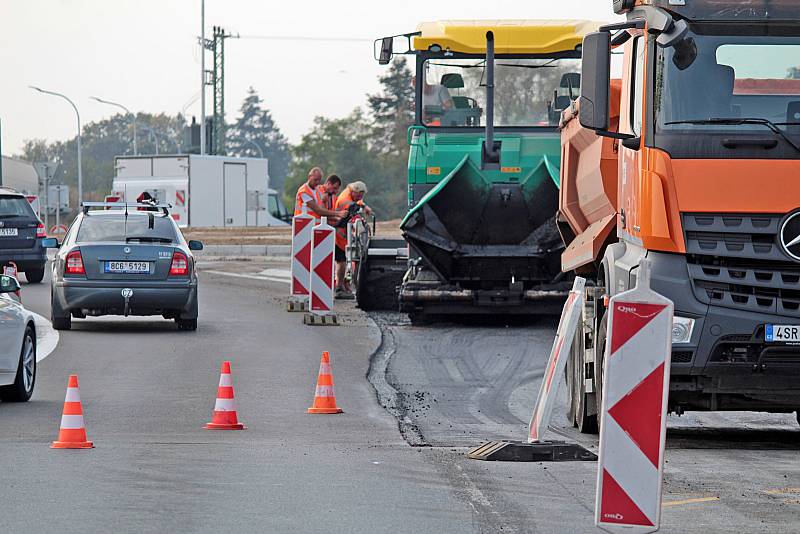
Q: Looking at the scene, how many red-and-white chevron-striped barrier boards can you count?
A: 4